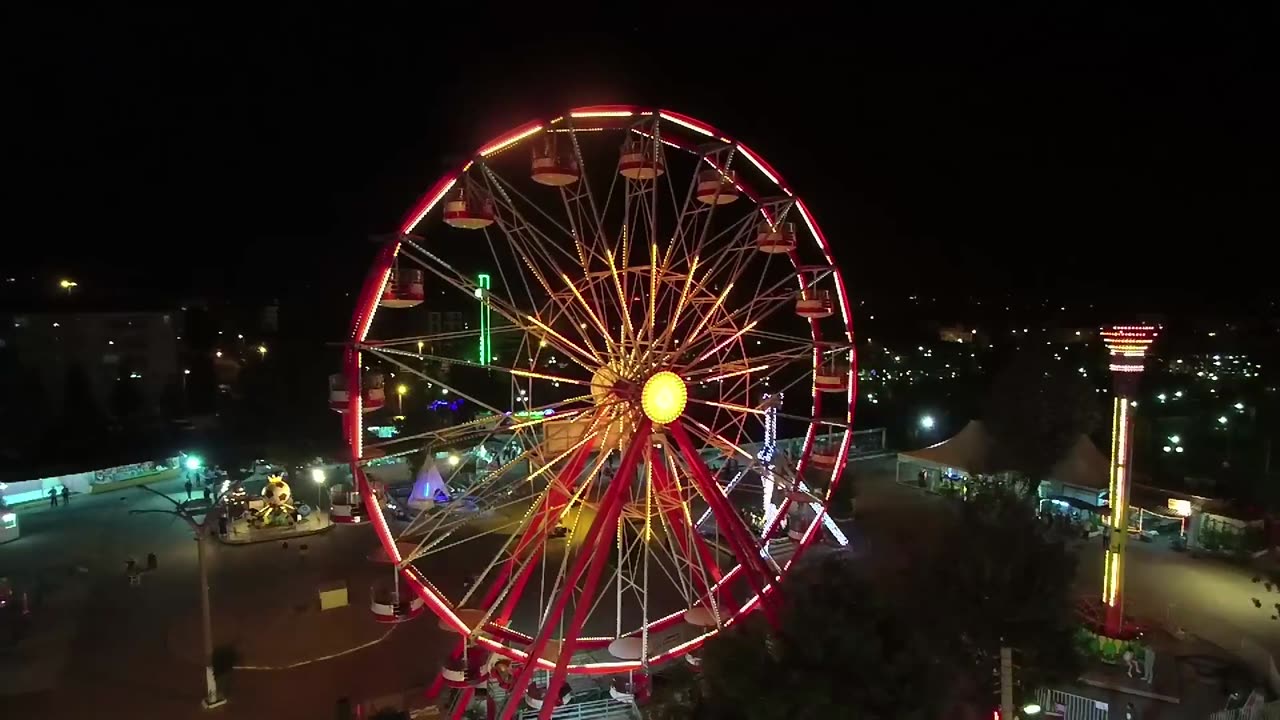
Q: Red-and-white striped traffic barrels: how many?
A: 0